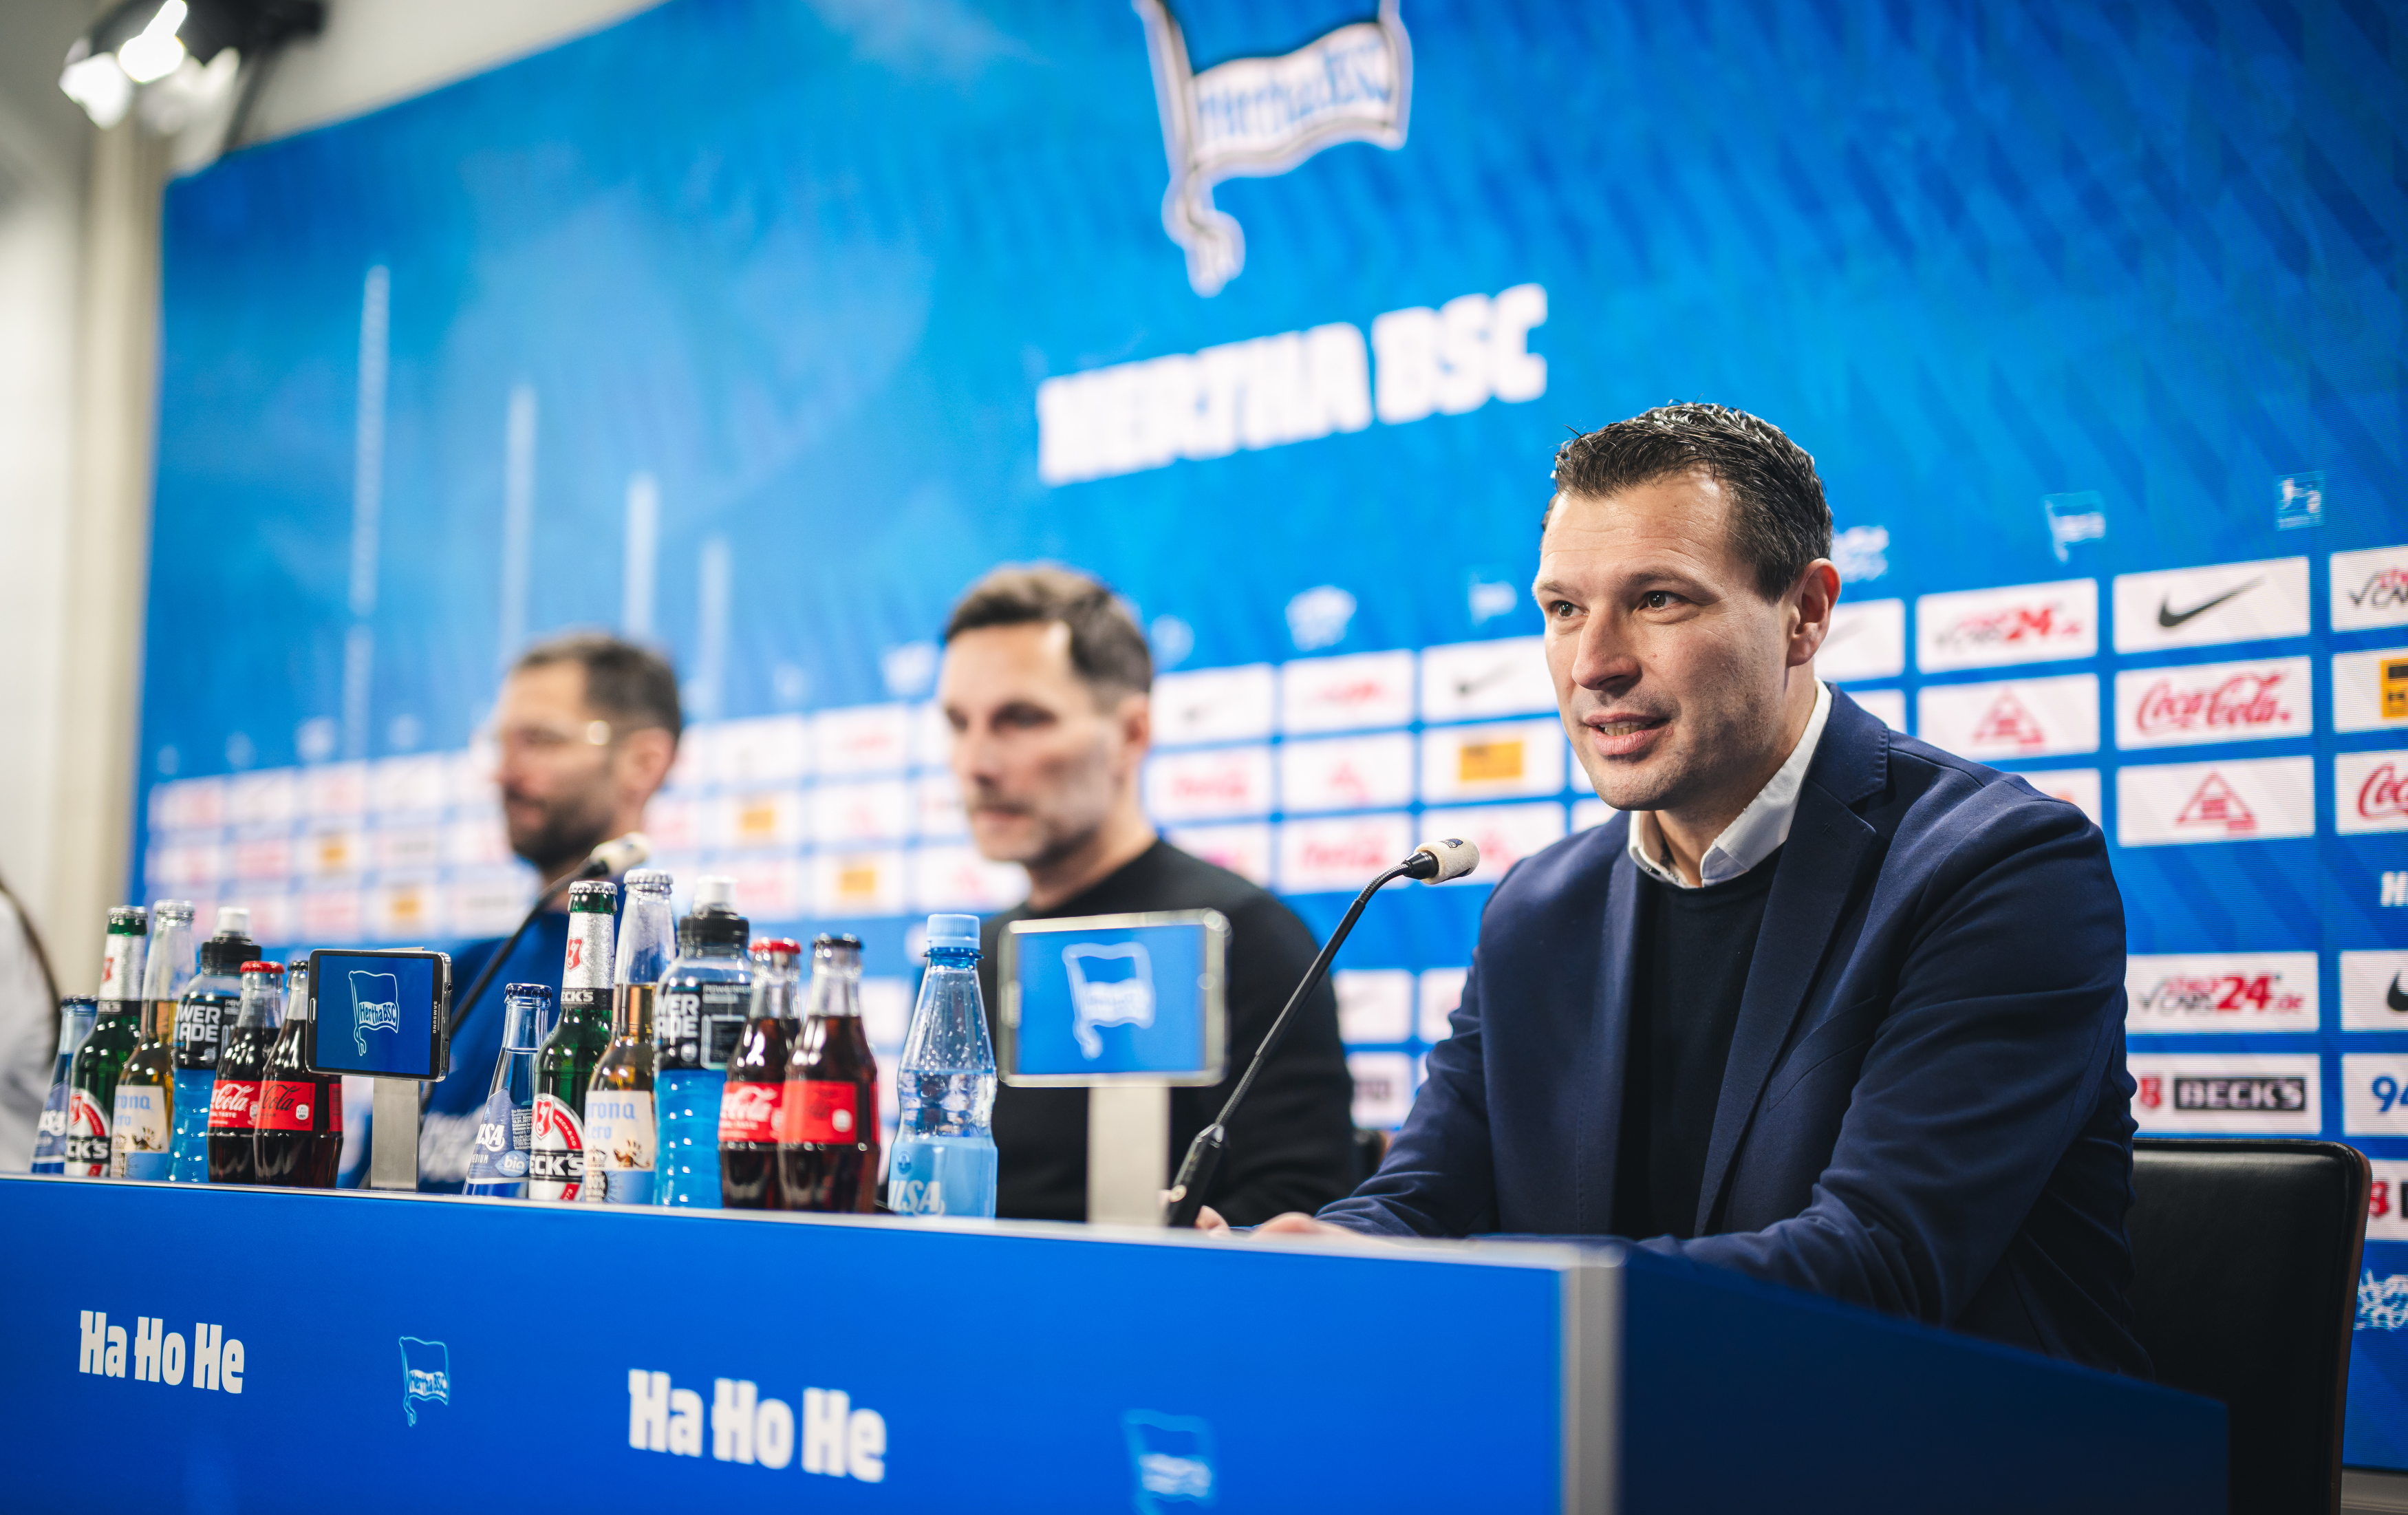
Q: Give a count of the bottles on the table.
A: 13